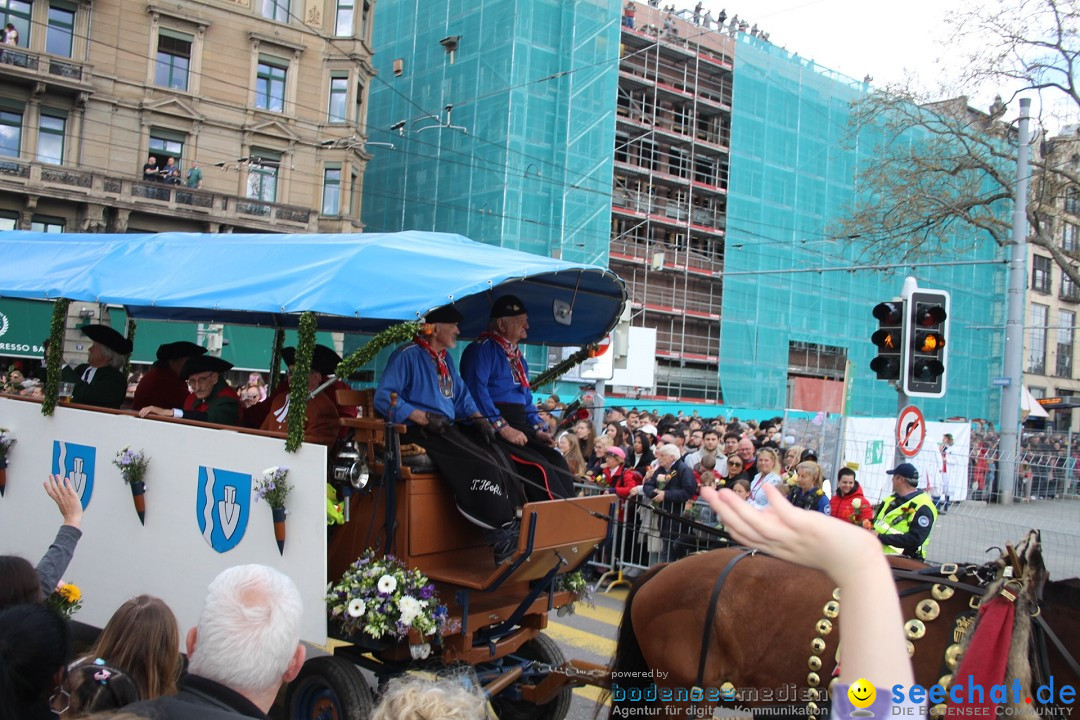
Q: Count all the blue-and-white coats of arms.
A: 2